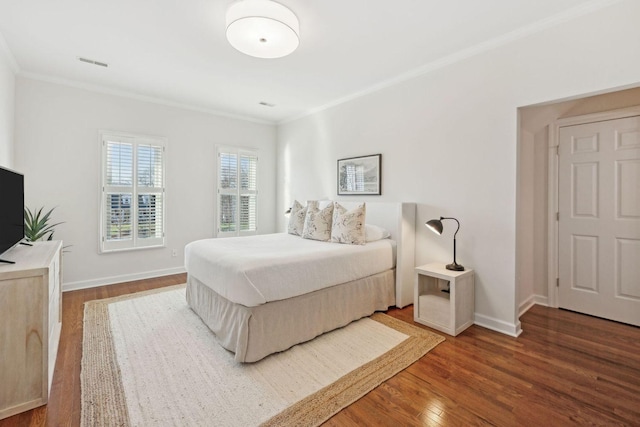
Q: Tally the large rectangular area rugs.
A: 1